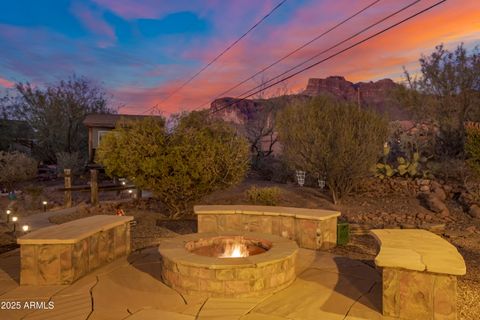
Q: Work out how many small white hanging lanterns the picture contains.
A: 2